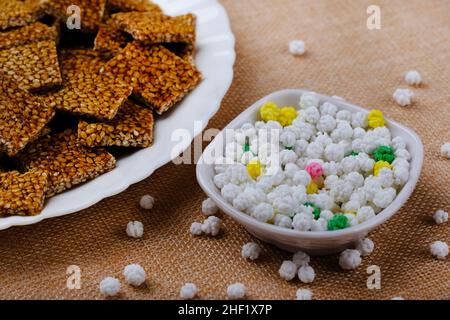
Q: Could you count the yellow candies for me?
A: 6